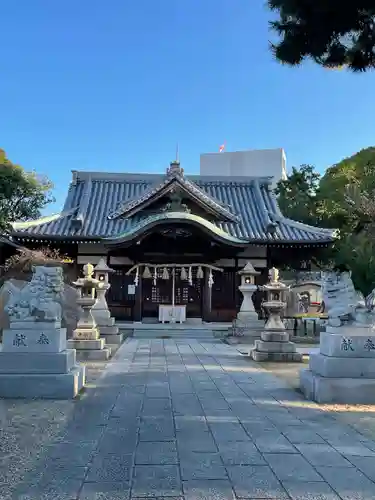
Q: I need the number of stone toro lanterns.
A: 4